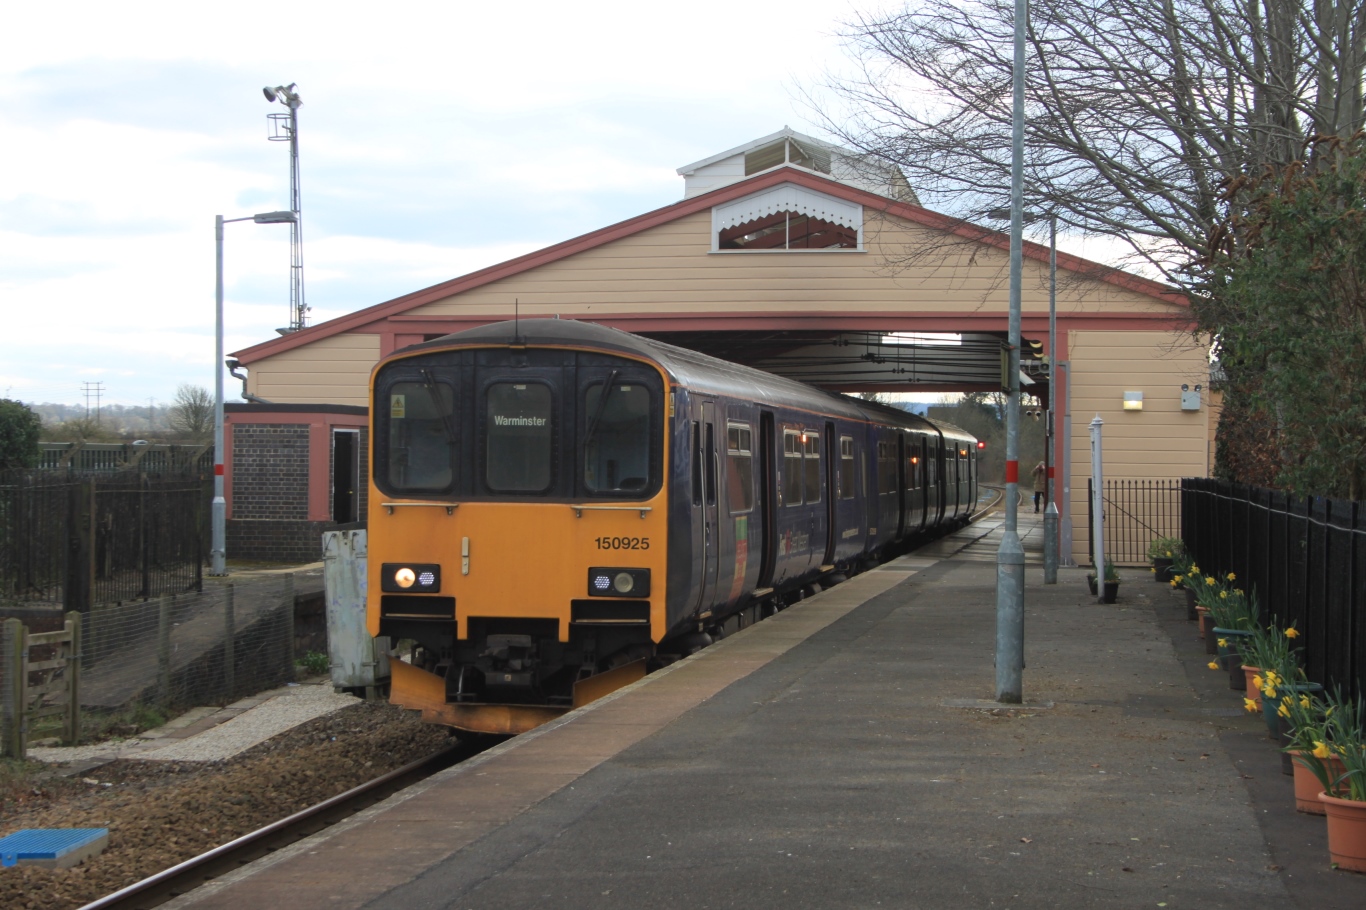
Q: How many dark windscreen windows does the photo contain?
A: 3